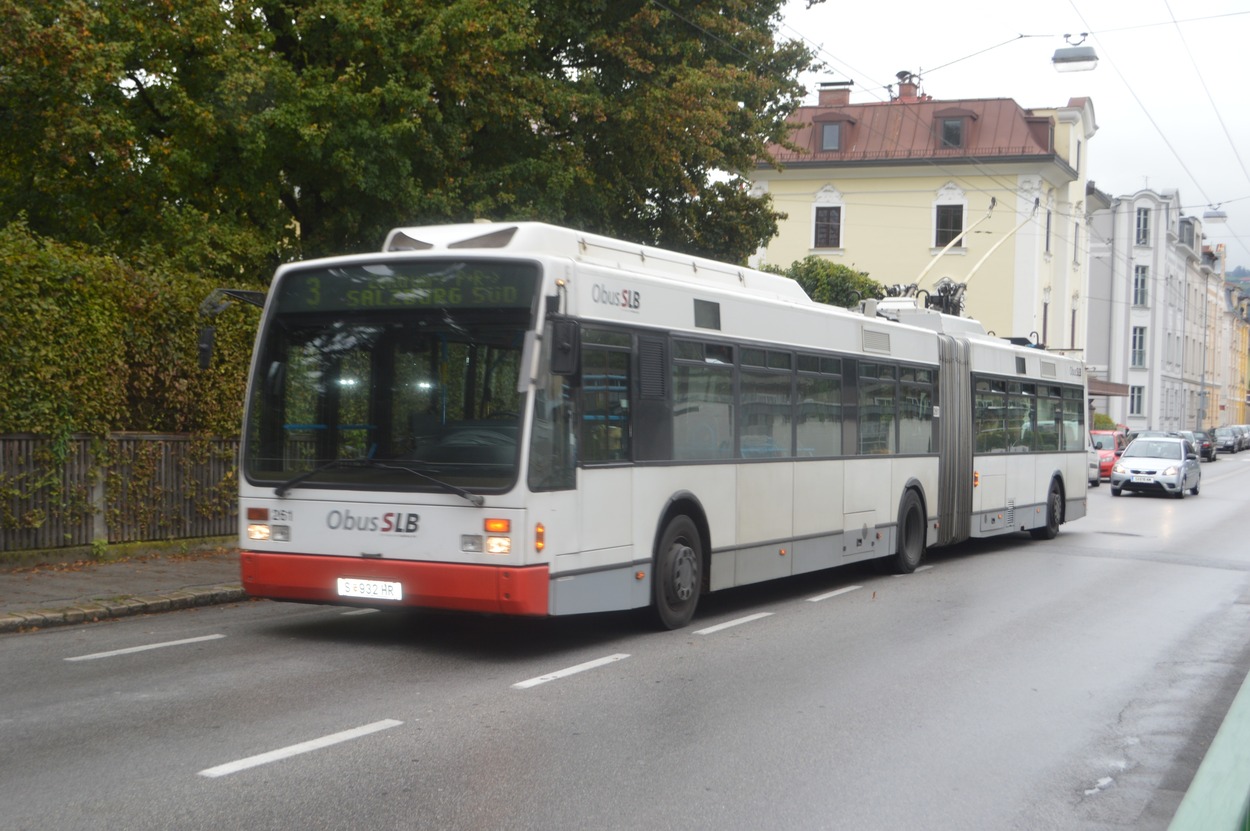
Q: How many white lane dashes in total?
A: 7